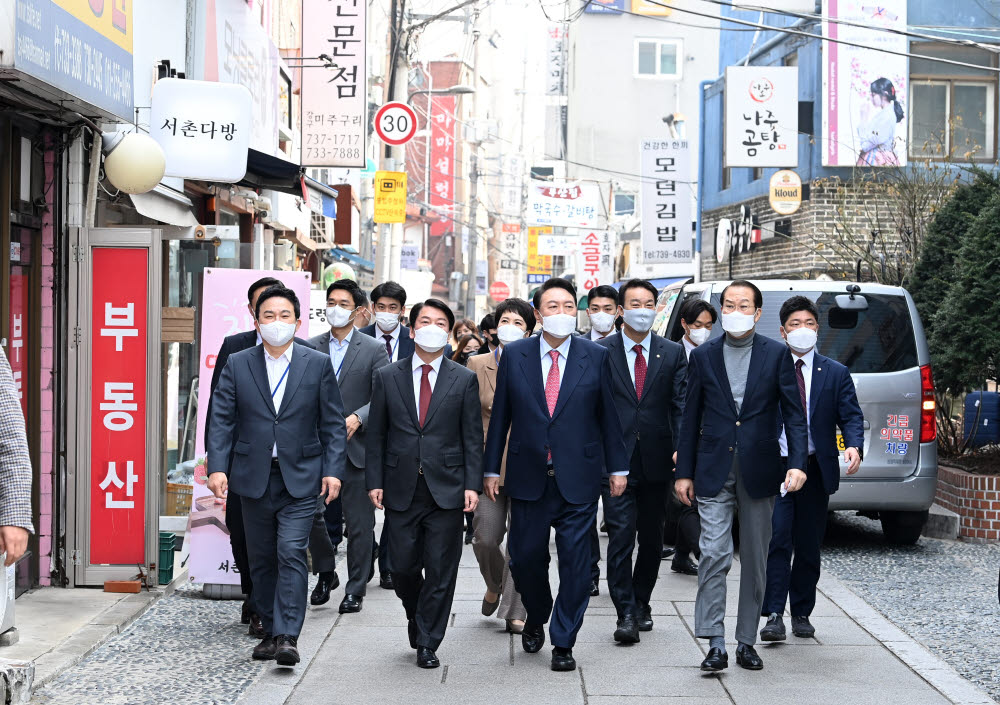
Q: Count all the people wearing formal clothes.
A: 12